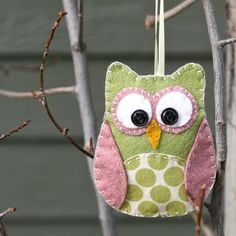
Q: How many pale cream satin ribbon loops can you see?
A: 1